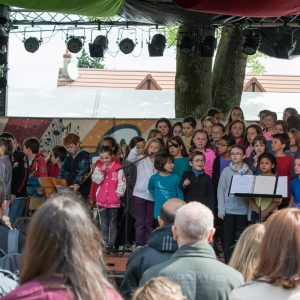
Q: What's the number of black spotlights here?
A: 8